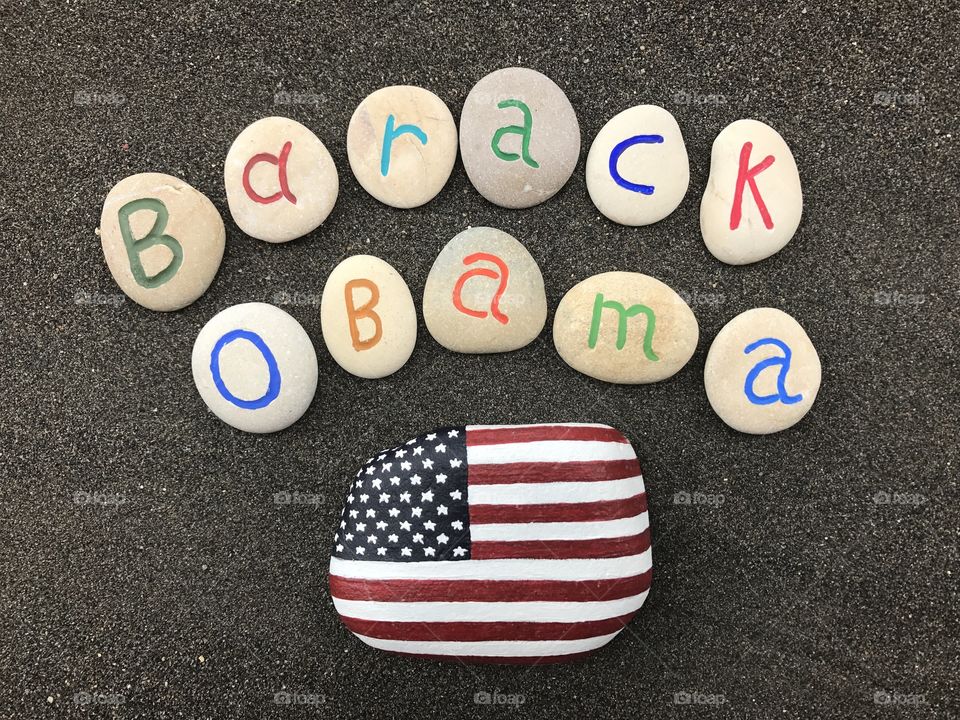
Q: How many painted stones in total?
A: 12